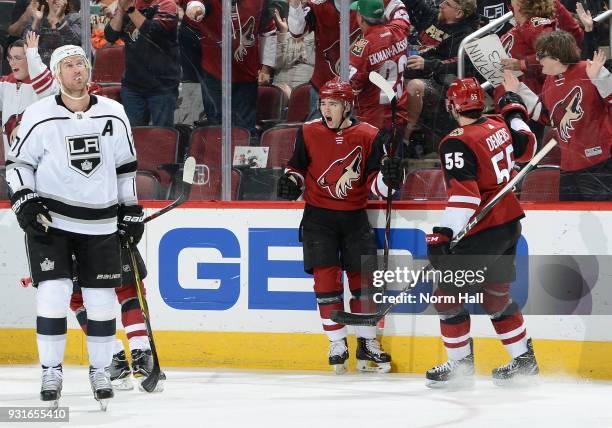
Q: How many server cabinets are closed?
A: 0